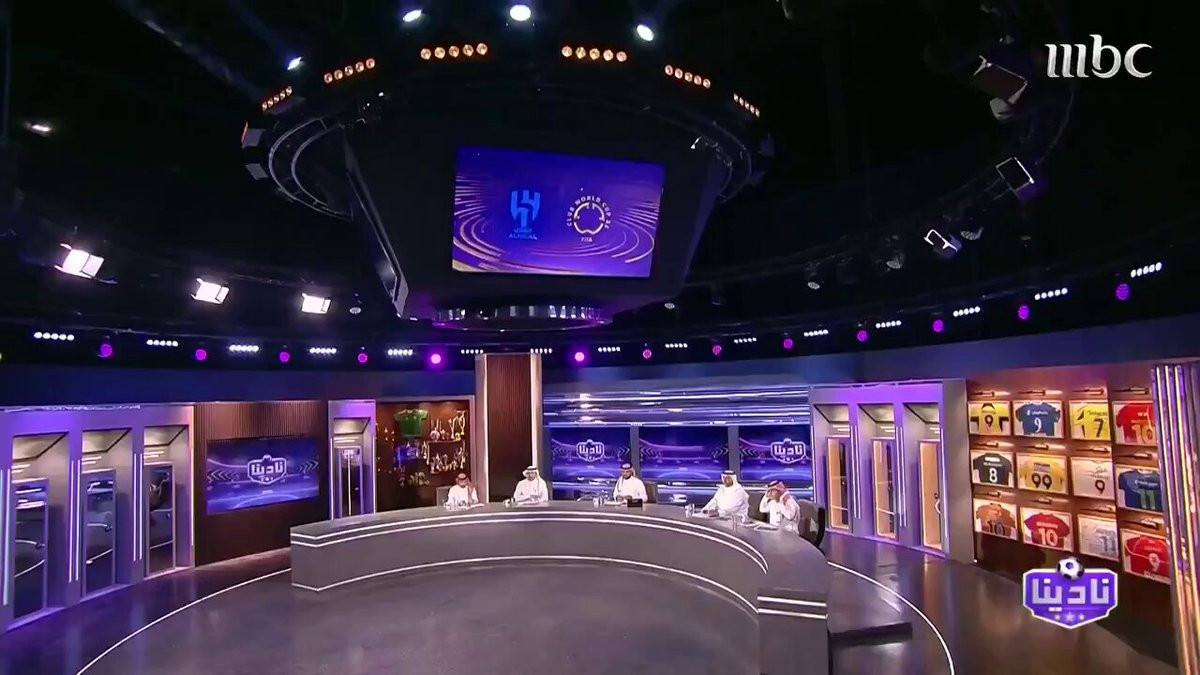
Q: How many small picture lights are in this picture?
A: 12